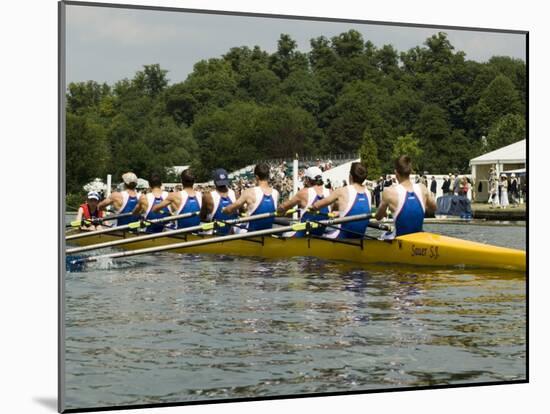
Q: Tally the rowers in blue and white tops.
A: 8